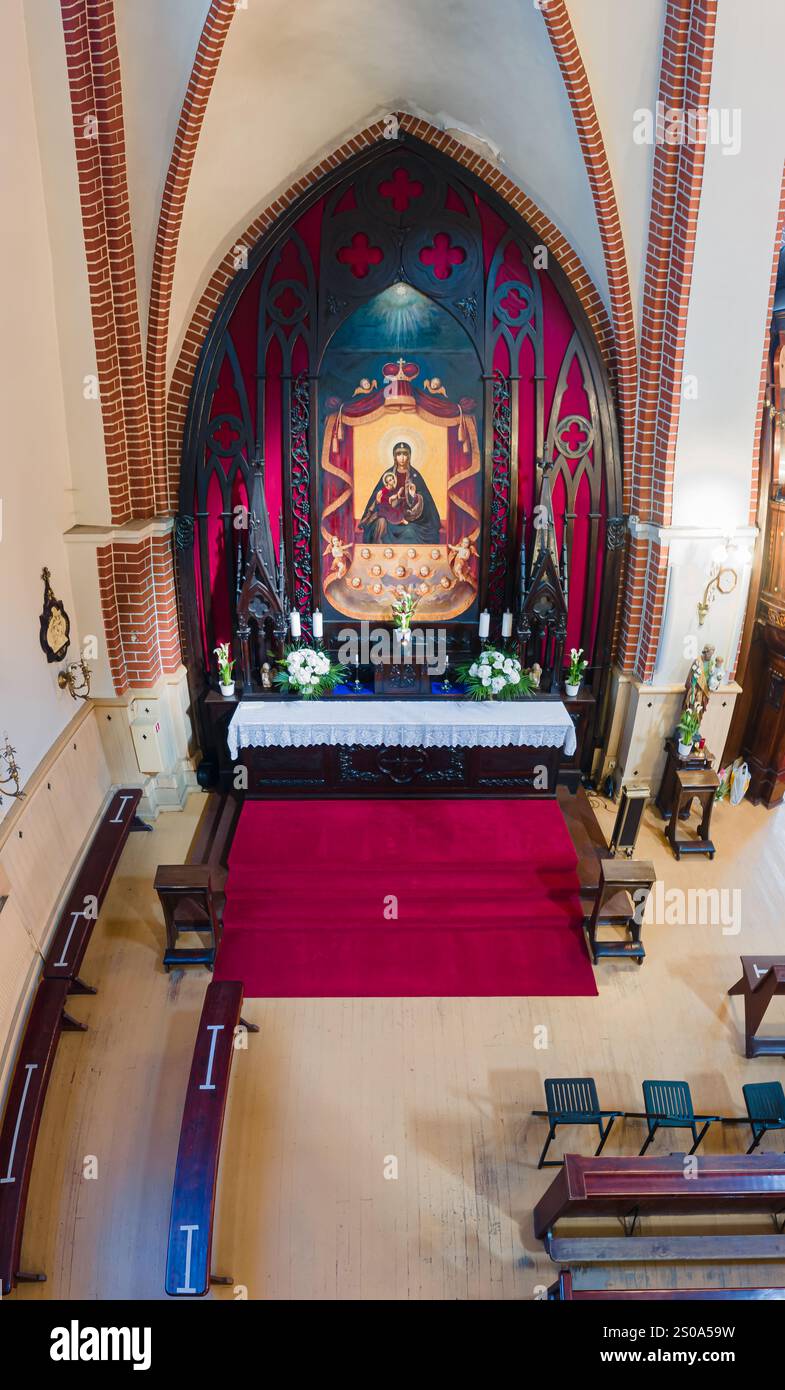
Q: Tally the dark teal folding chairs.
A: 3